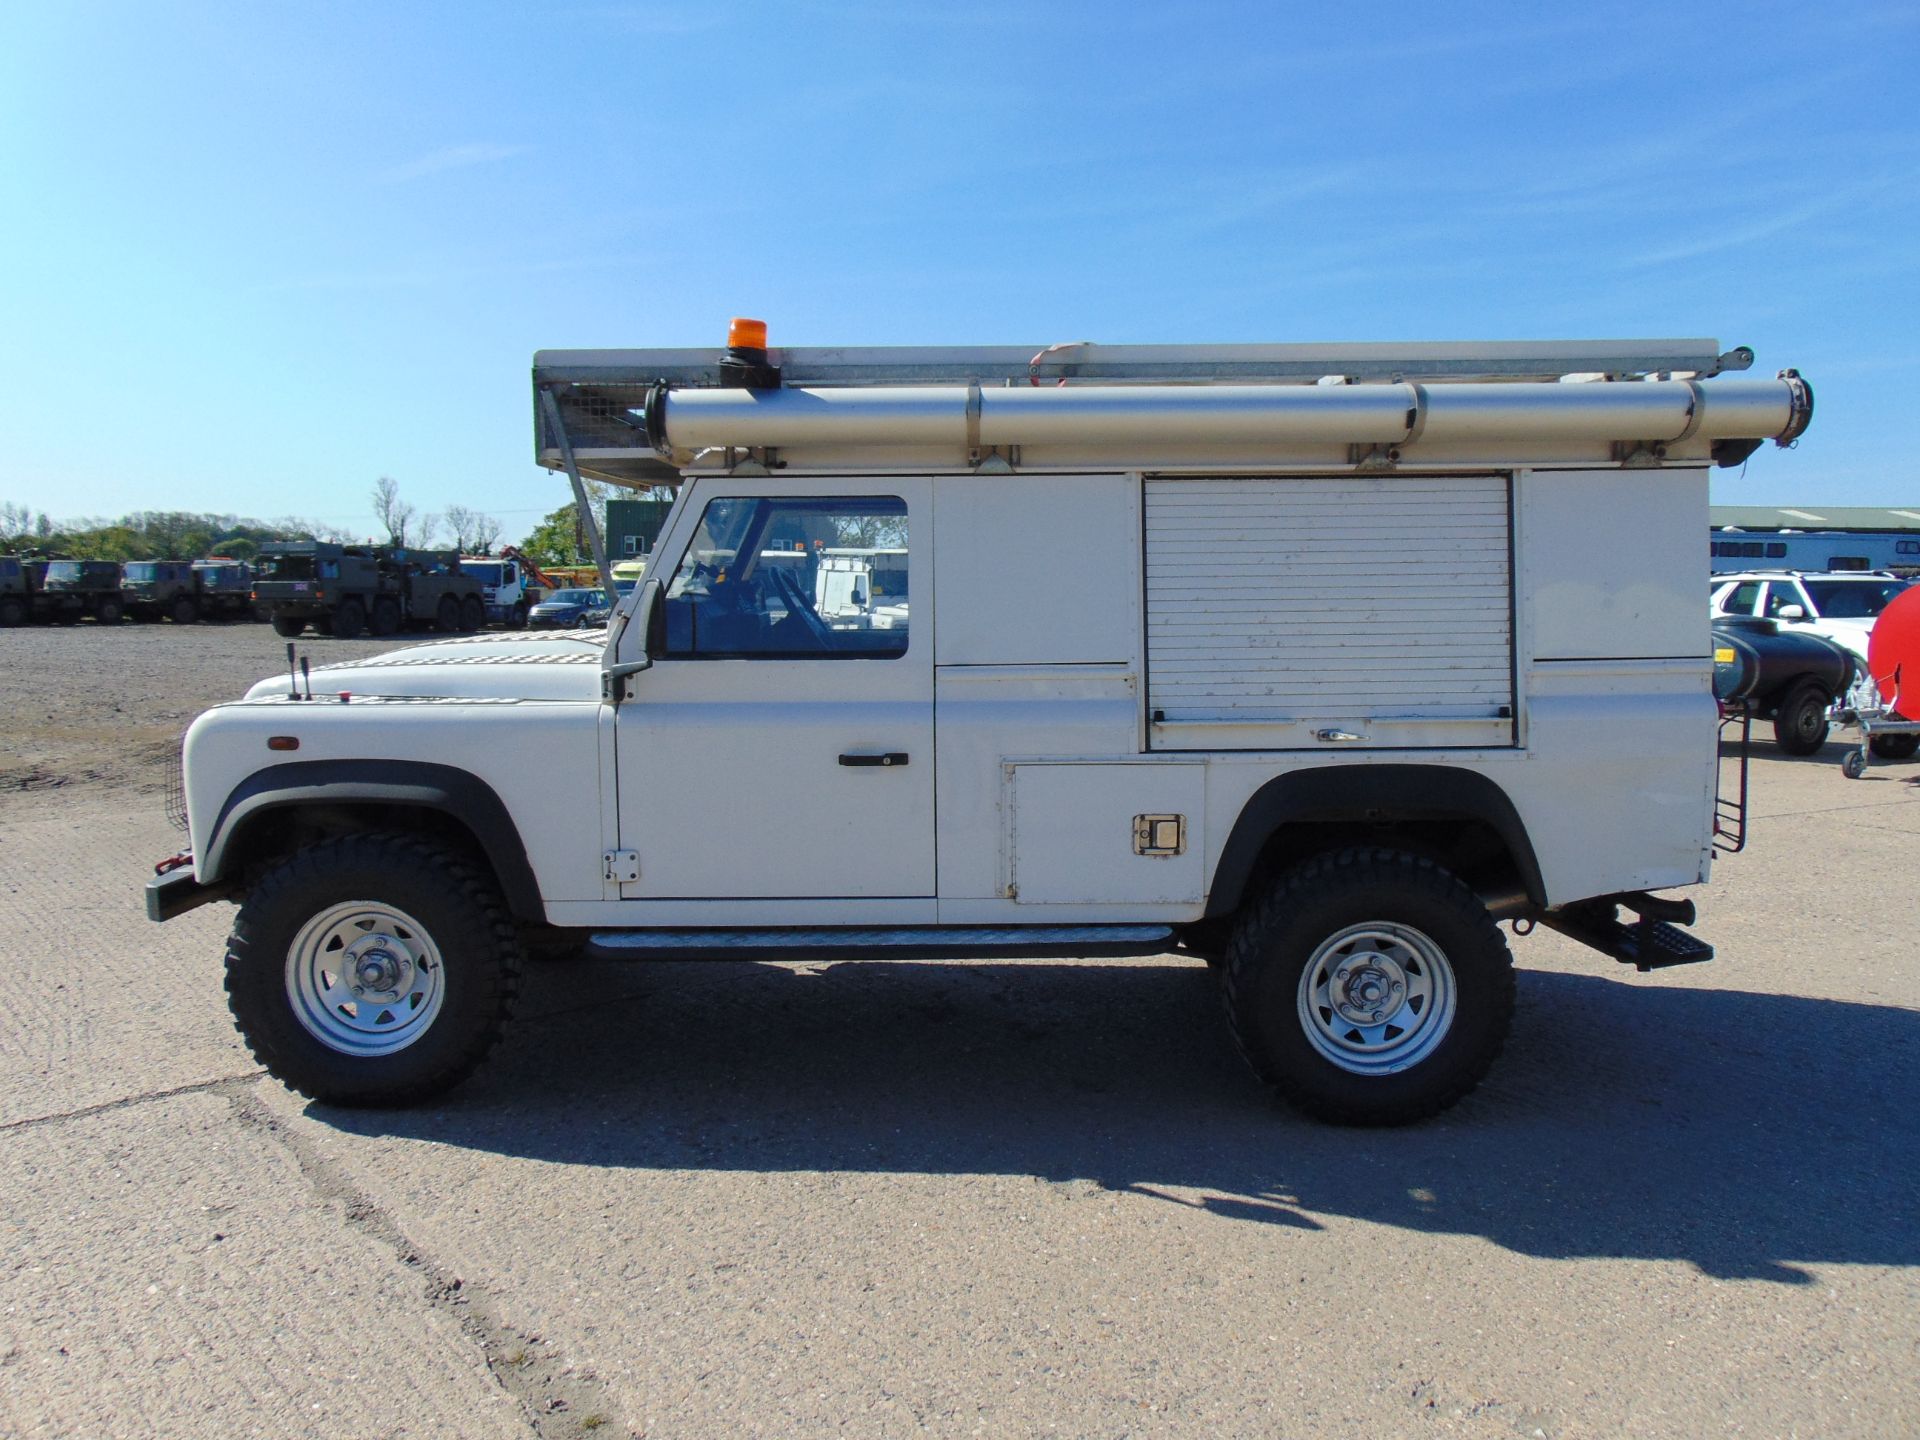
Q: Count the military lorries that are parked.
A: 5